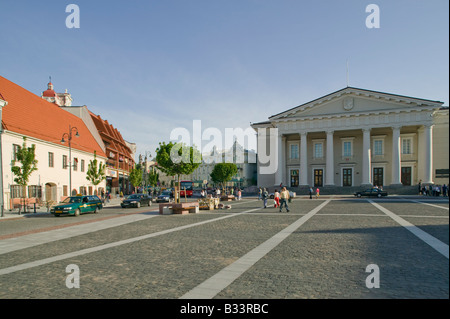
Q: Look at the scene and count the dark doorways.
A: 5